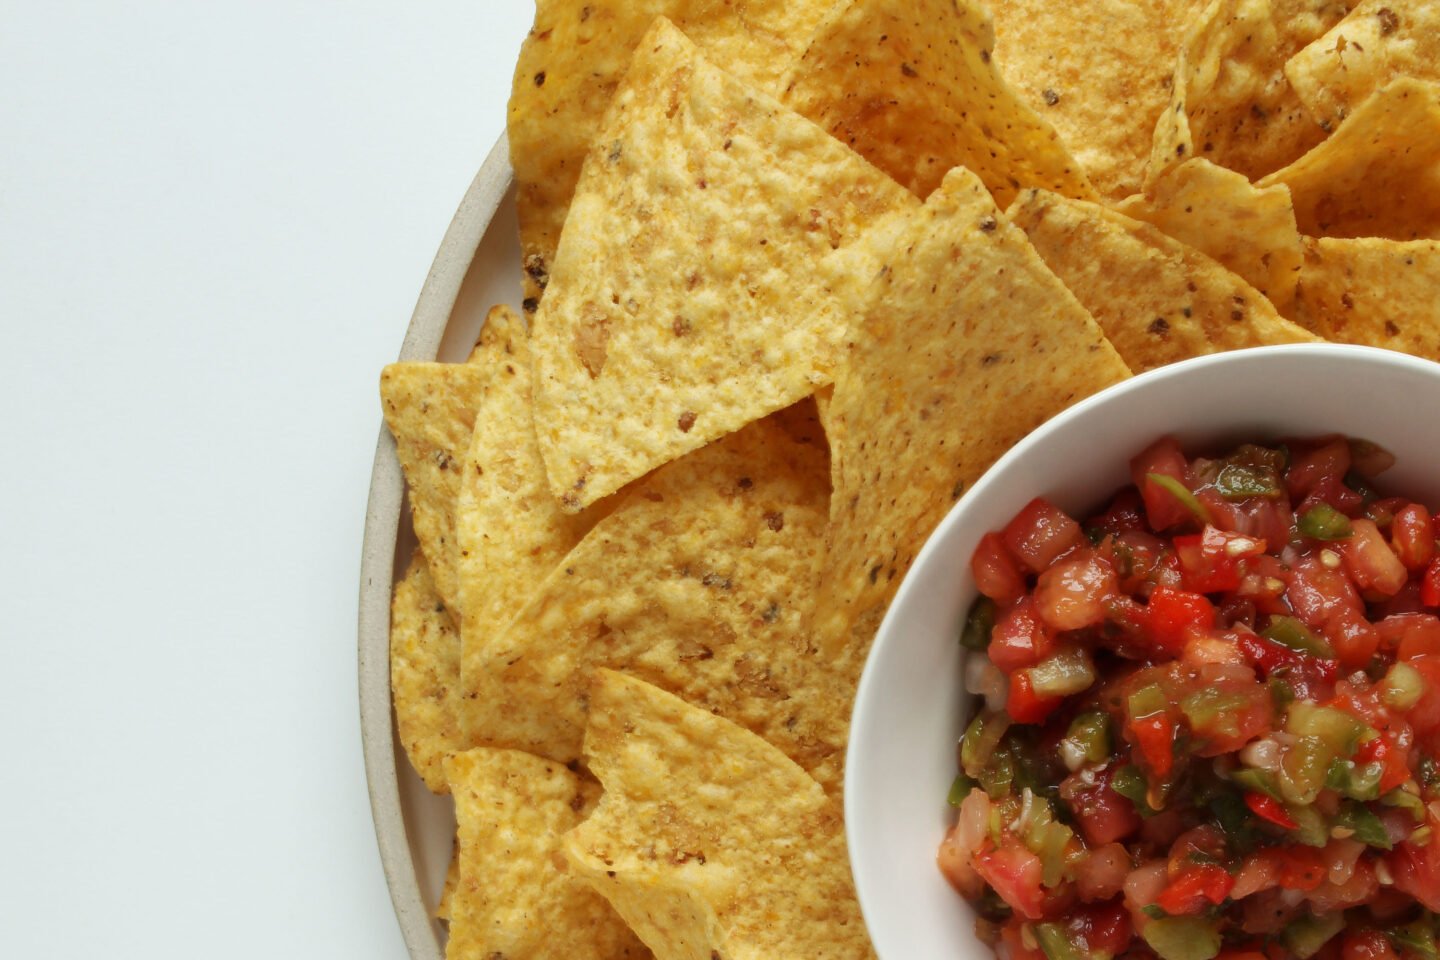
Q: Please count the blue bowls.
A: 0